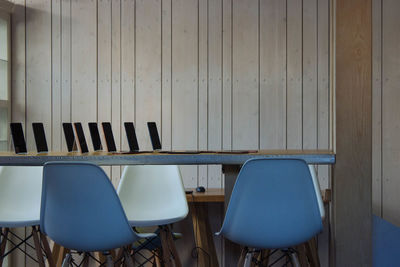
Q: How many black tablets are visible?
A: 8